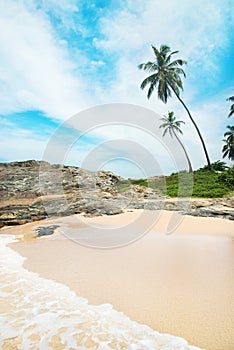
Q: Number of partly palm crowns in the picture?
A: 2